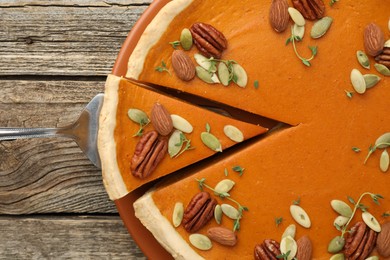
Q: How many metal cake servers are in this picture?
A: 1